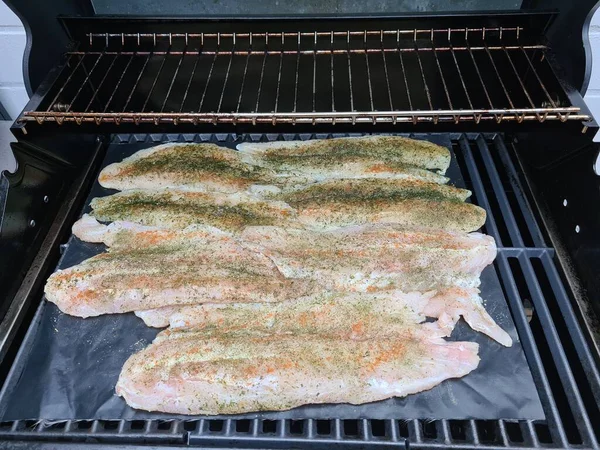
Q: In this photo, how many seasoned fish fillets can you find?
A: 7